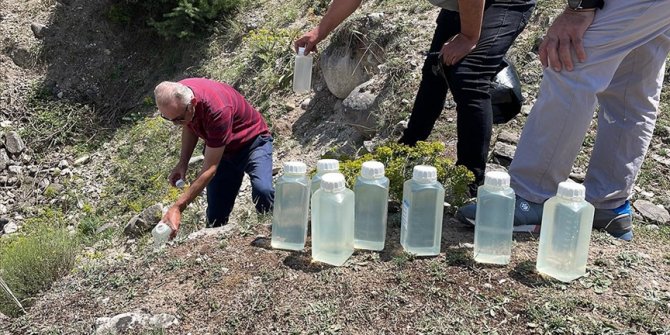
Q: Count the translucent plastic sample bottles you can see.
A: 9